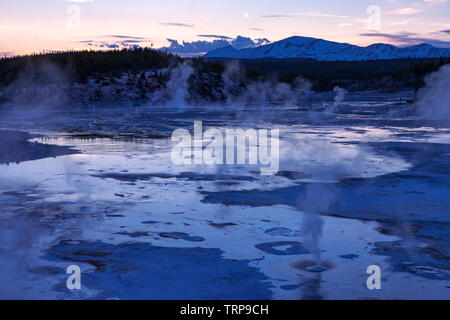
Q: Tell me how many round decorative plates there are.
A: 0